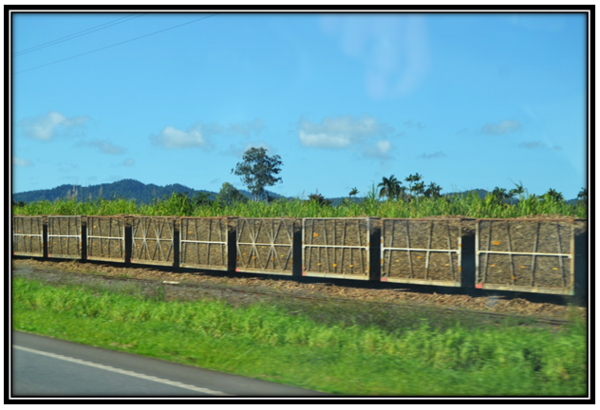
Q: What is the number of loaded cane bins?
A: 9